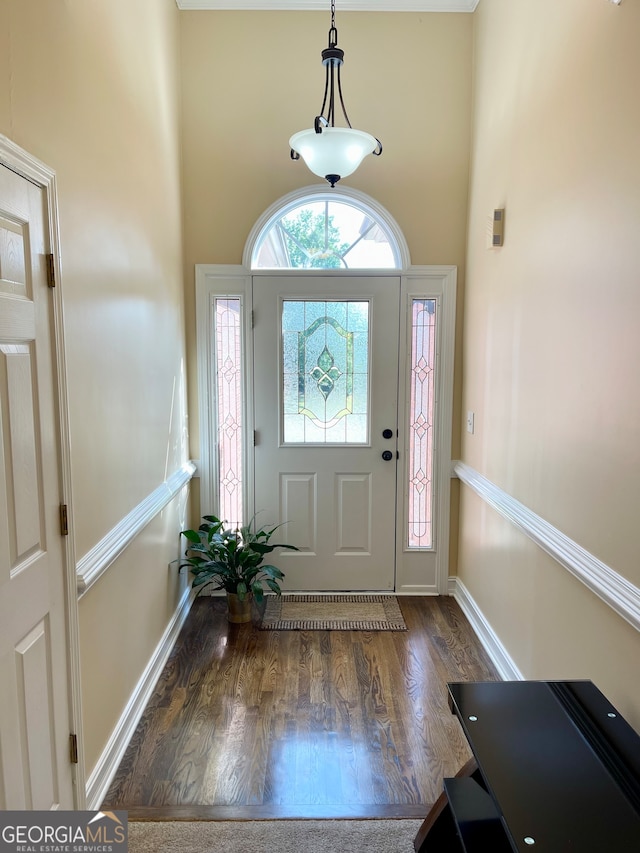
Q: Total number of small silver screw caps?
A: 3